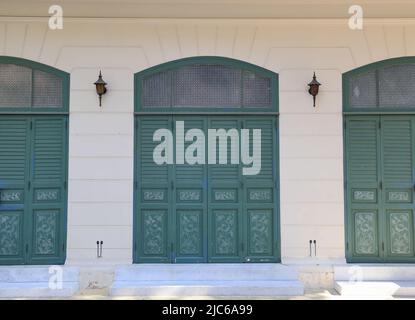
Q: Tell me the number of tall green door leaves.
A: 8